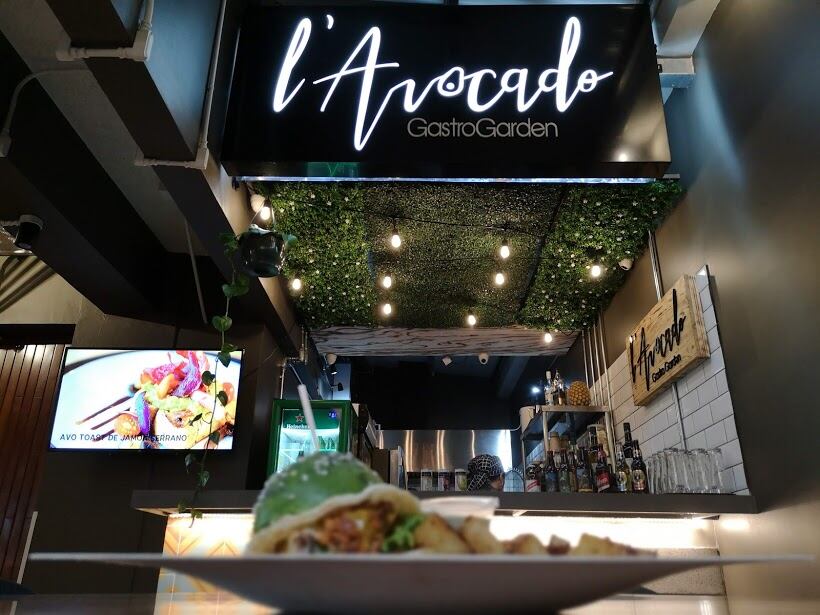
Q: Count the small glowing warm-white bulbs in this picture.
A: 10